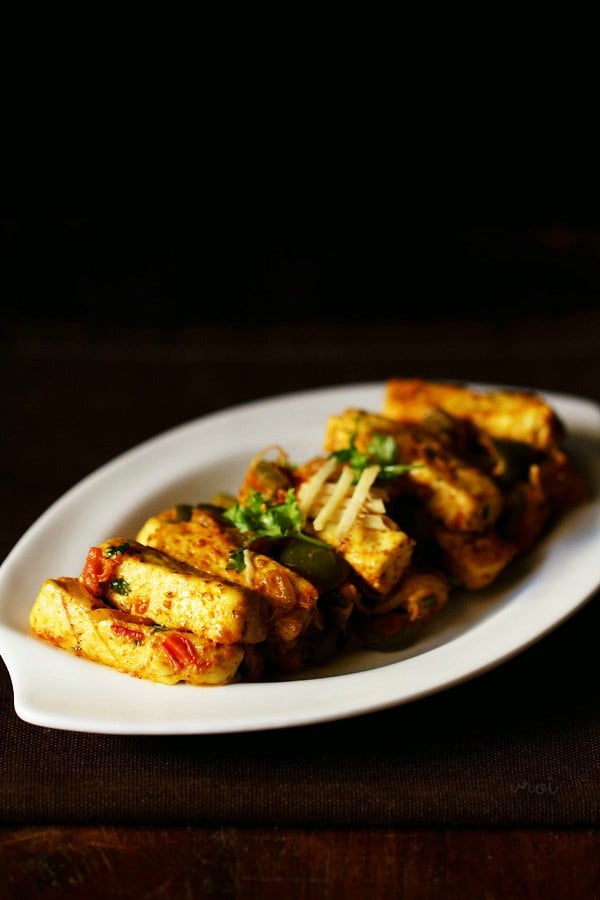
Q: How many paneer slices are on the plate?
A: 7